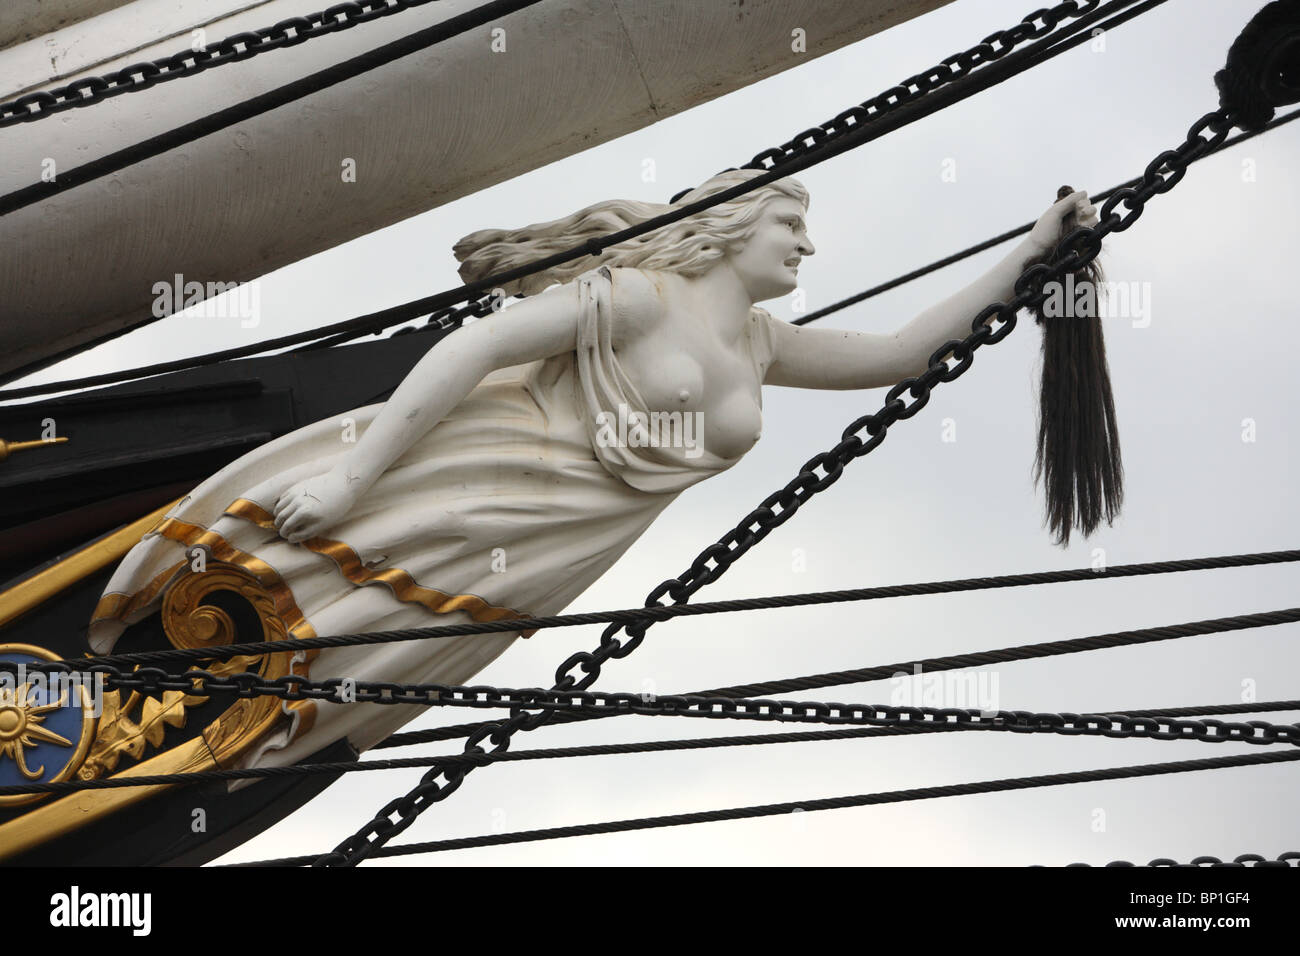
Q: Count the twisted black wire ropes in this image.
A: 4